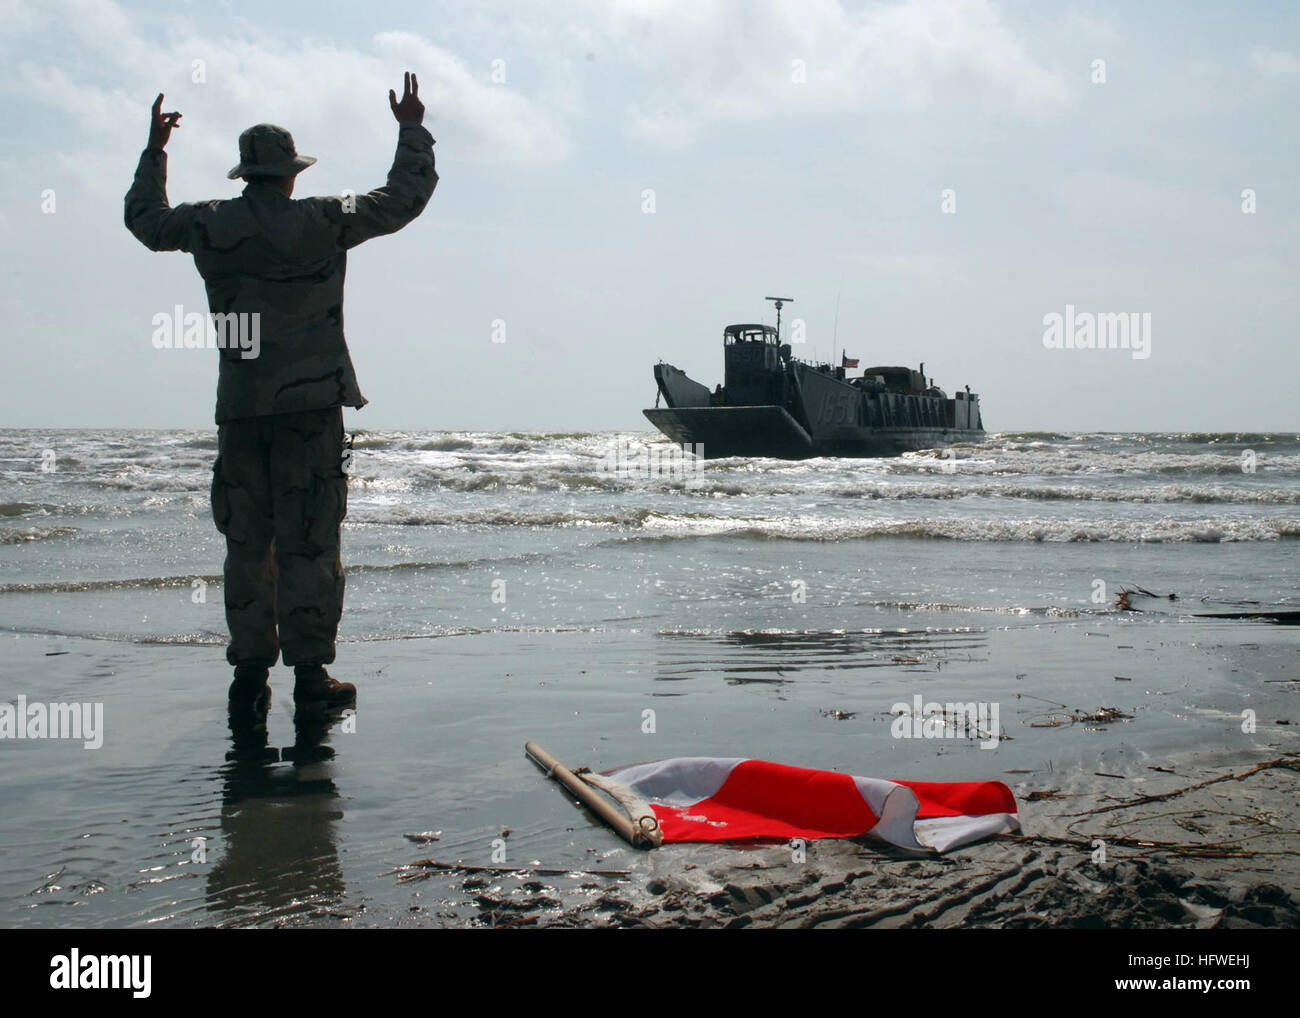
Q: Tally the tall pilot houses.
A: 1